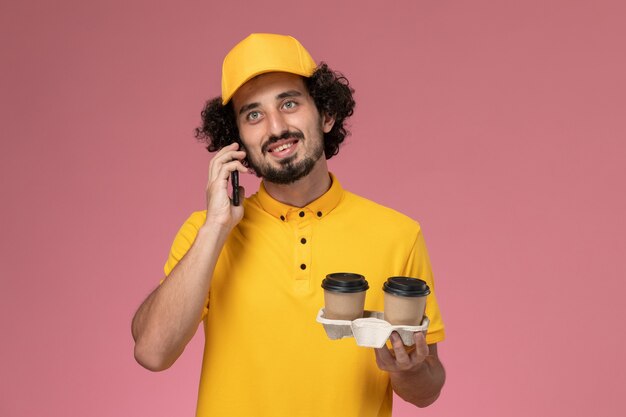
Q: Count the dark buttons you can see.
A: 5